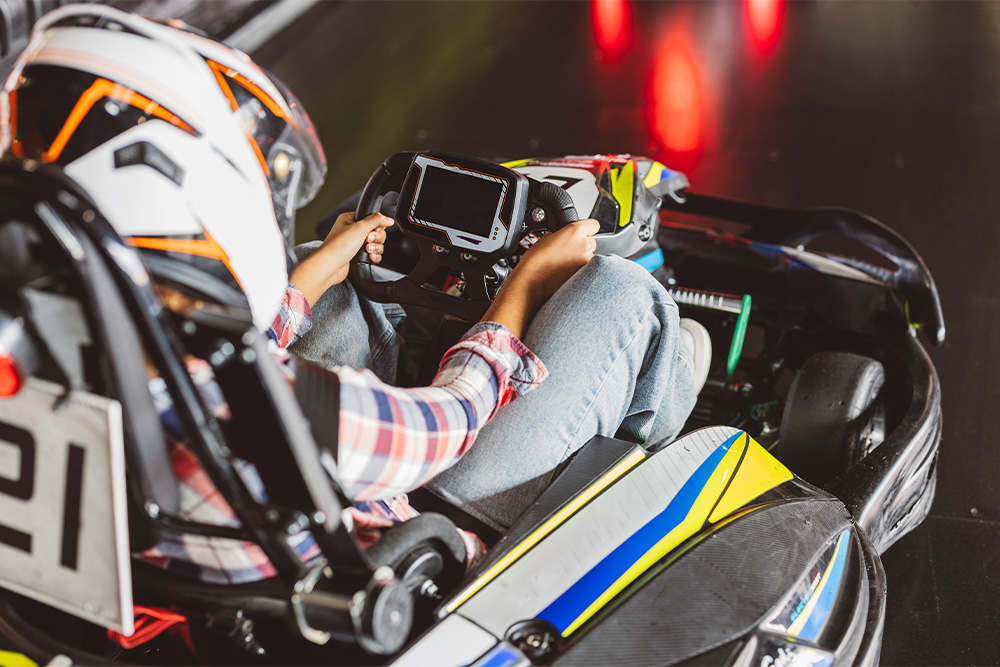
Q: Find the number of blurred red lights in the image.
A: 3